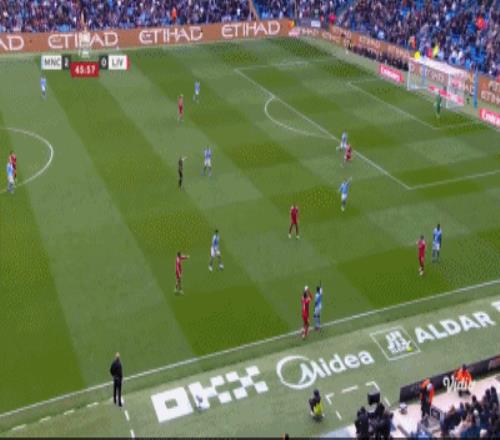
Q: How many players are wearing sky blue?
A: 9